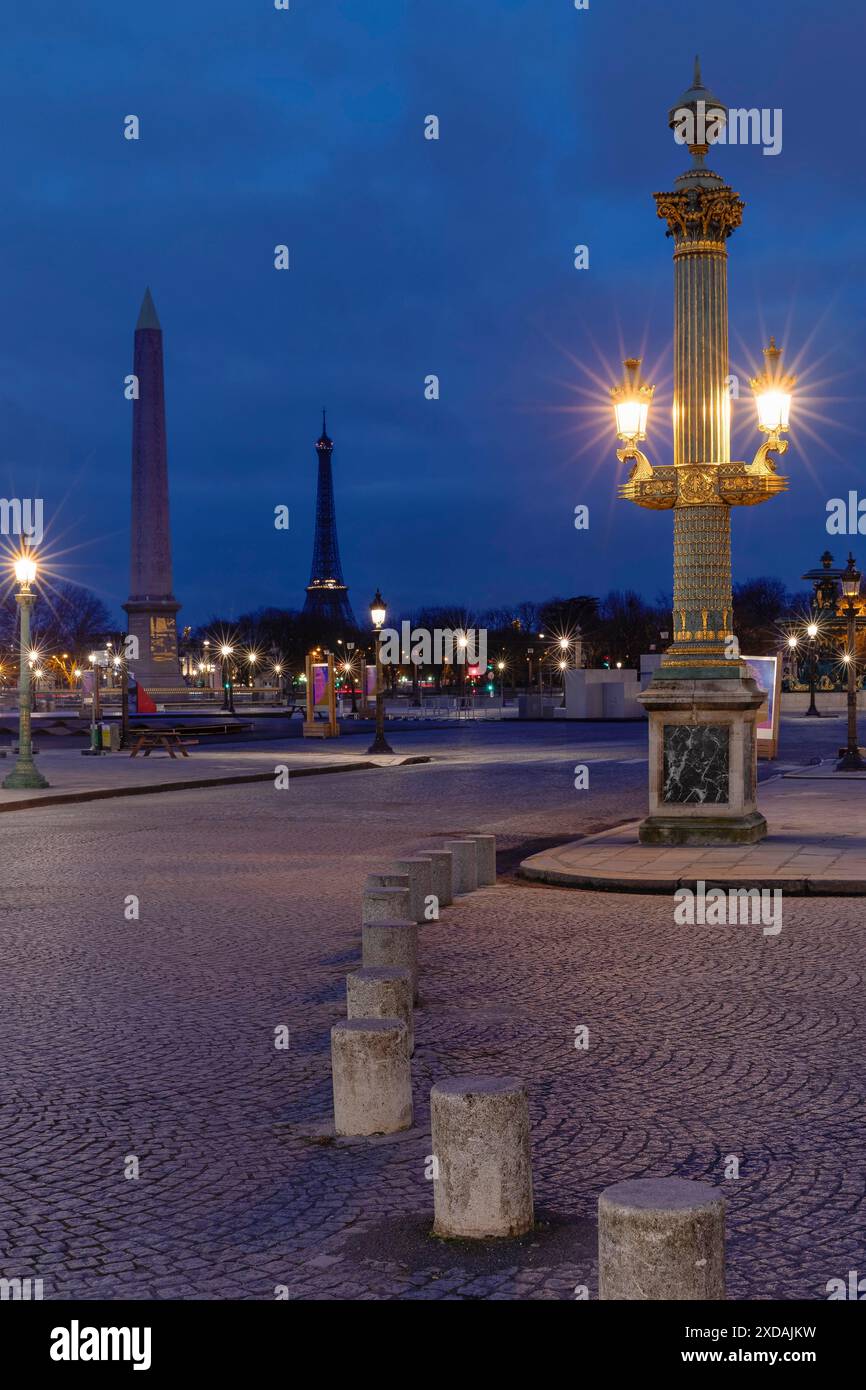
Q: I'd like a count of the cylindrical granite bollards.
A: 11